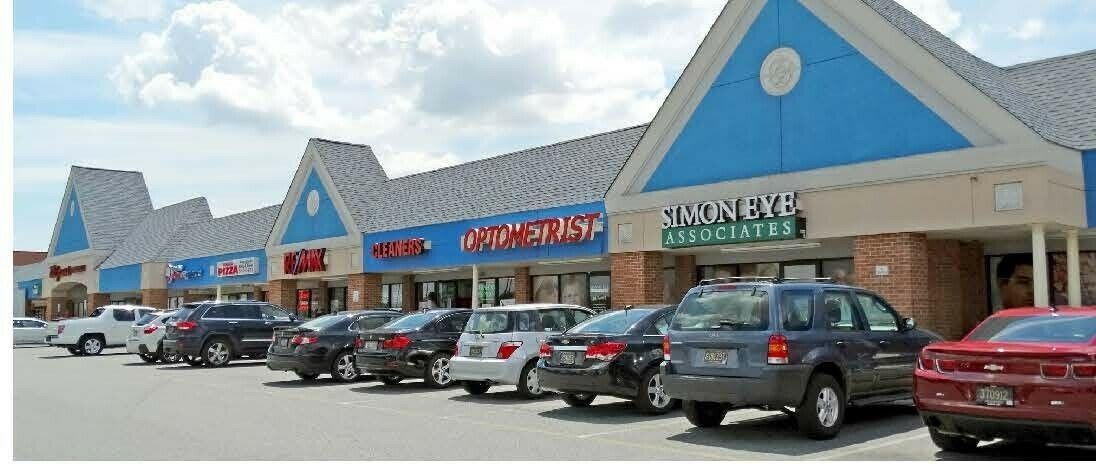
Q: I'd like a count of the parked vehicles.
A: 10